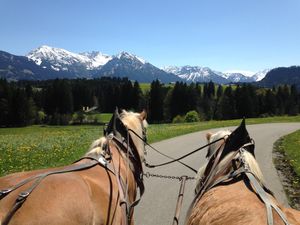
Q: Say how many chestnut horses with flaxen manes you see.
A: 2